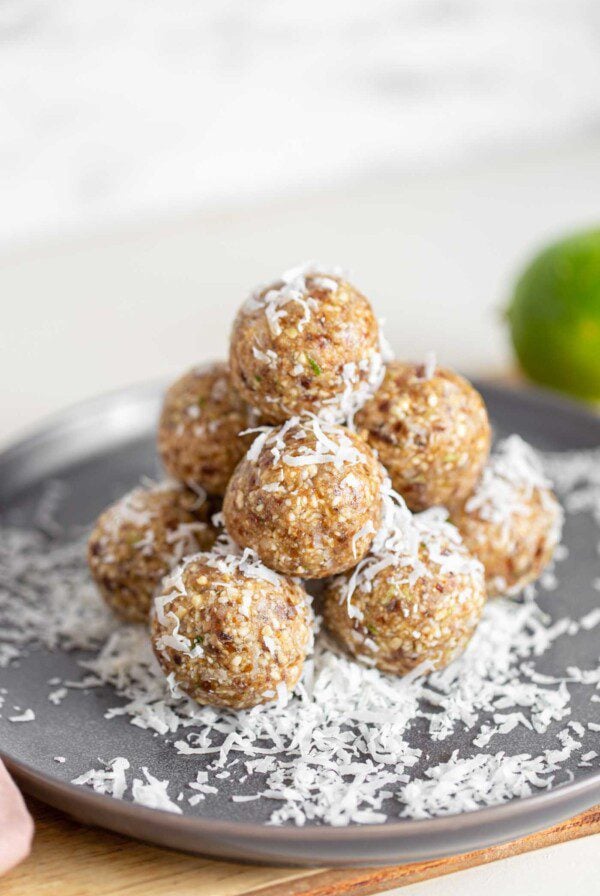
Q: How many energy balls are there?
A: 8